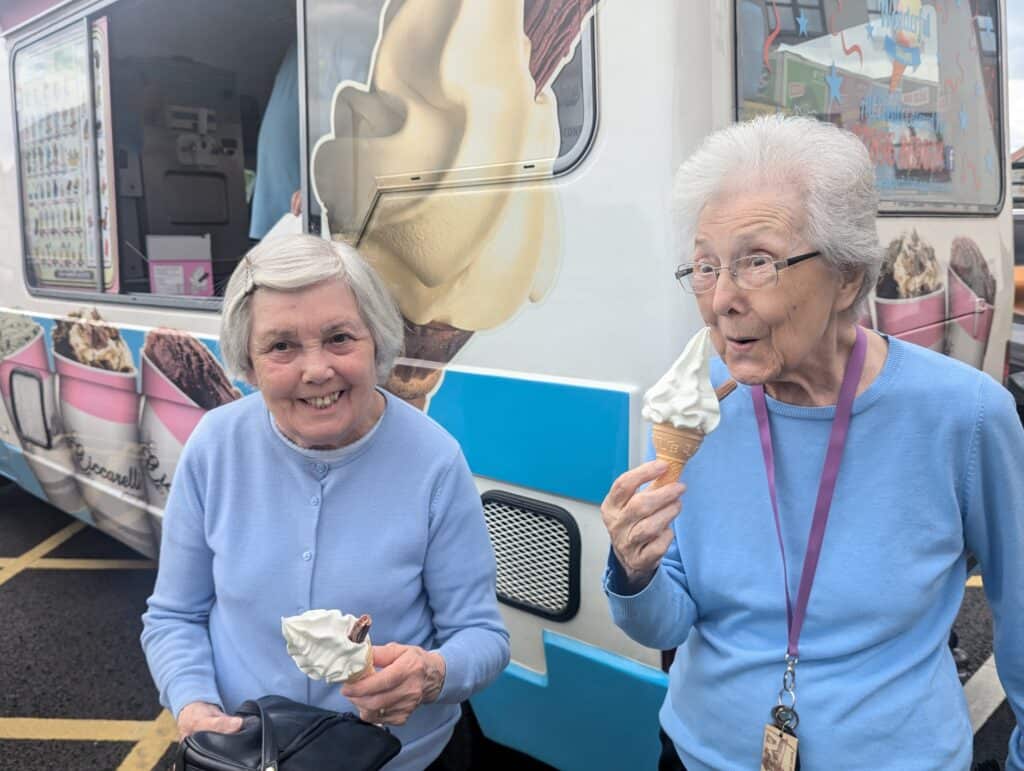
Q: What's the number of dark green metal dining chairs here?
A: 0